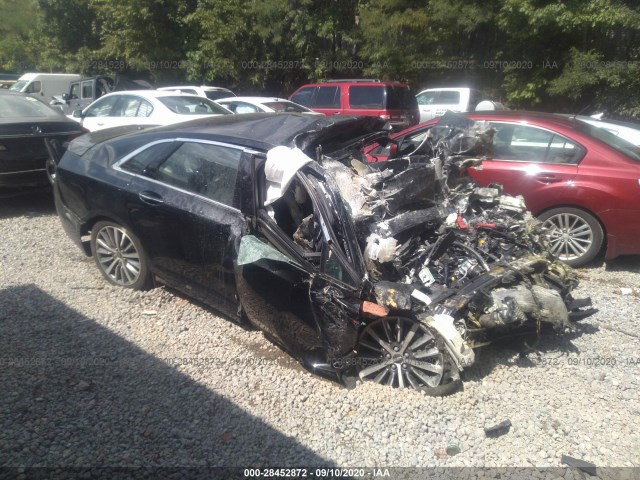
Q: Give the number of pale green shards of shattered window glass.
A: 1